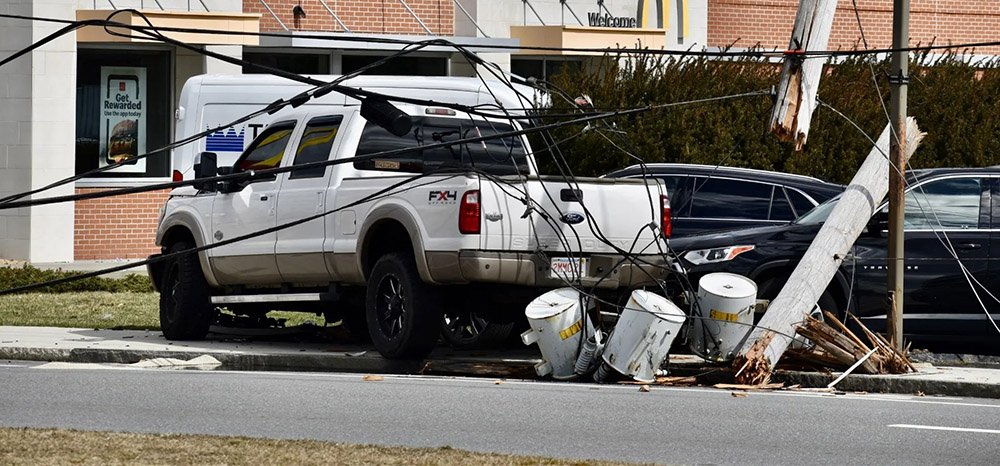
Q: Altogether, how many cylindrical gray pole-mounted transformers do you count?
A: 3